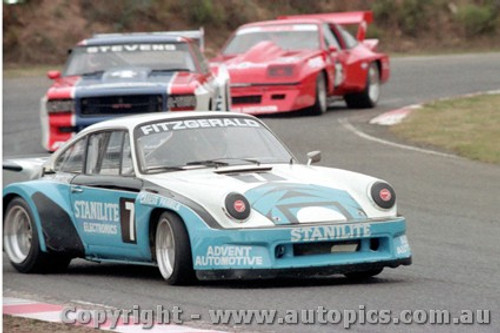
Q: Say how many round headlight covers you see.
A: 2